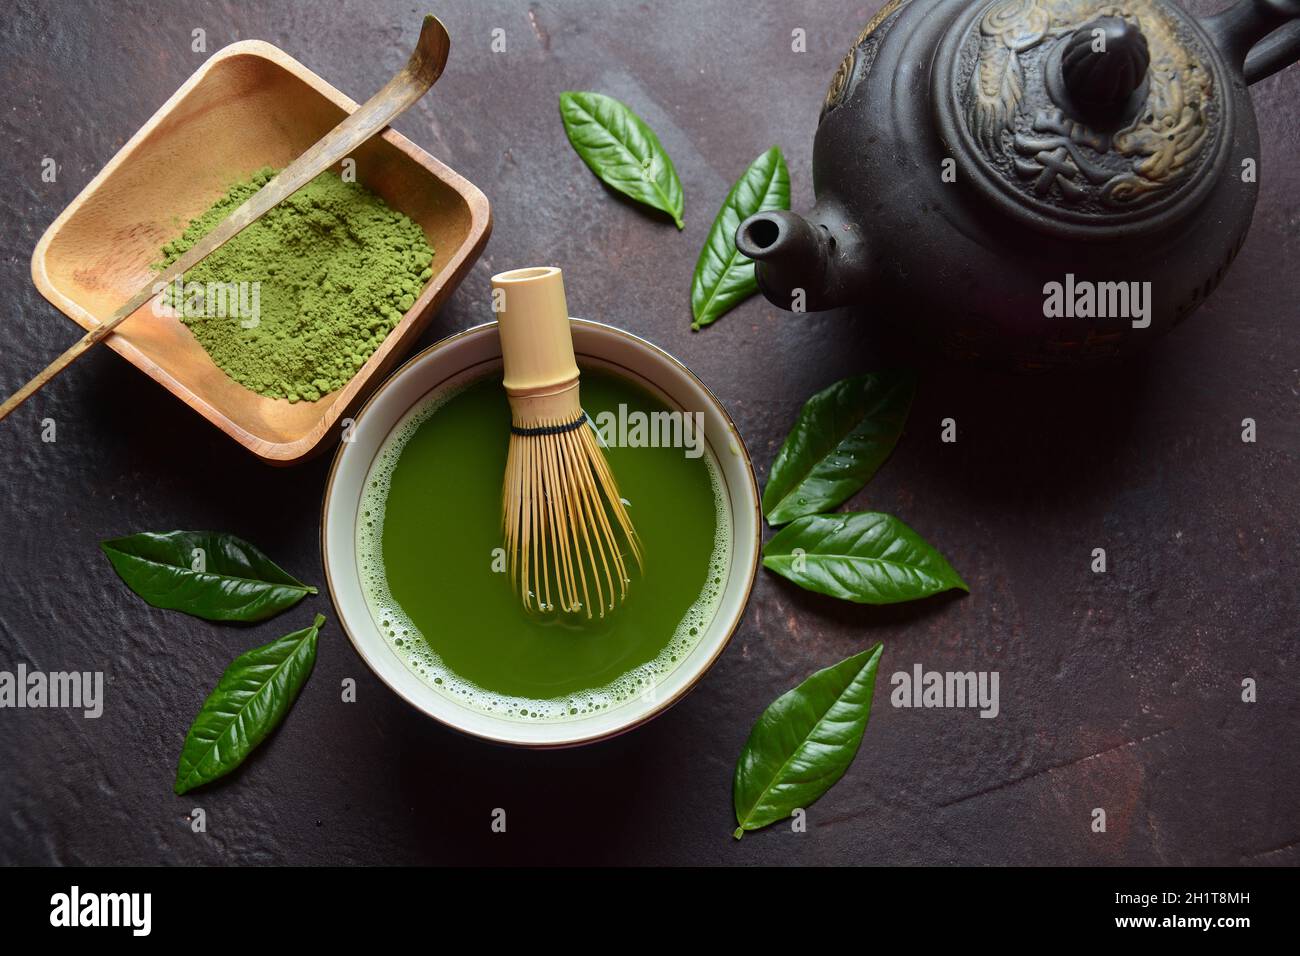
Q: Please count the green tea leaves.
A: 7